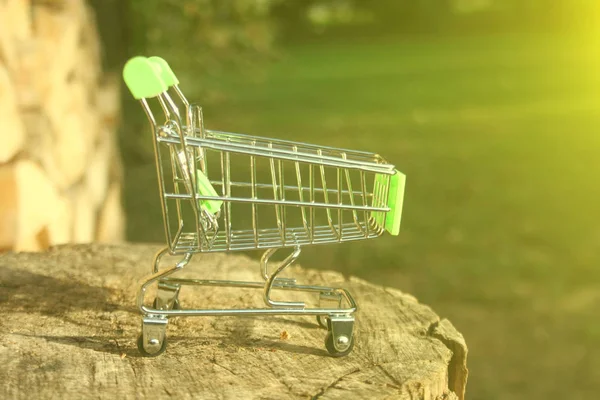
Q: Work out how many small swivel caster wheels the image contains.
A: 4